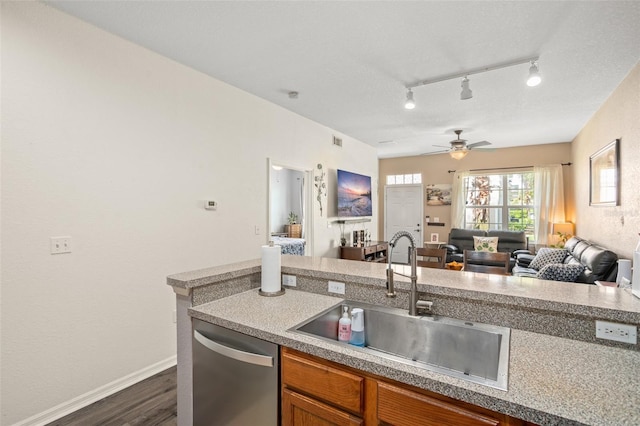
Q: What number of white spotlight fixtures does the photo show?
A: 3